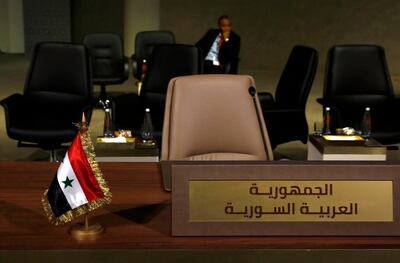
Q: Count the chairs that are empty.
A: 7